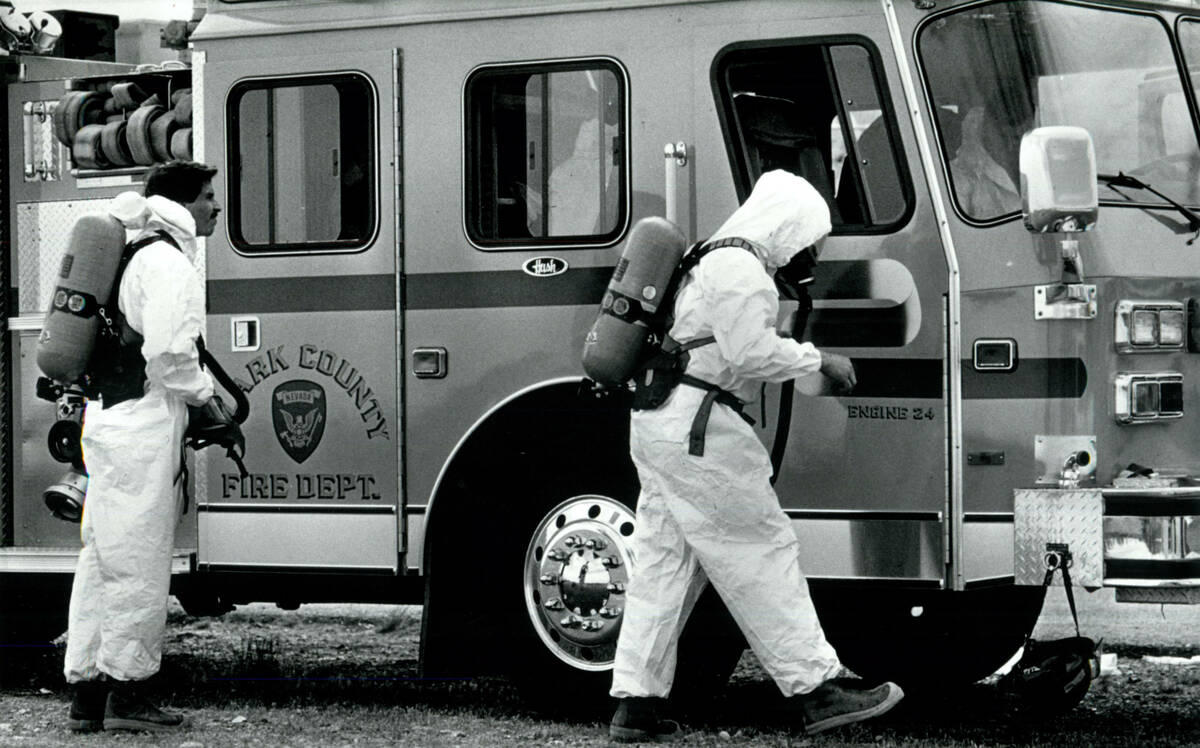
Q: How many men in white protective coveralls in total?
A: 2